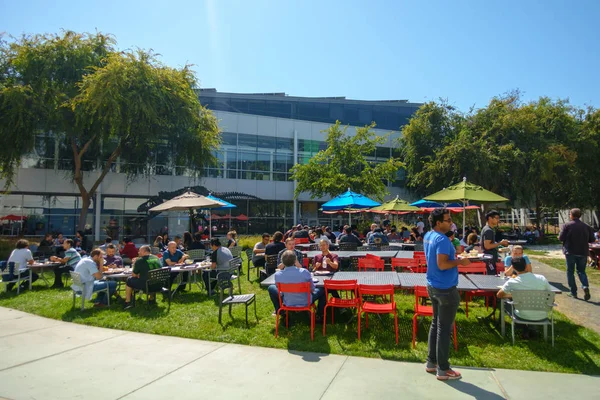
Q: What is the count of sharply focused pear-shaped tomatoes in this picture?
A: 0